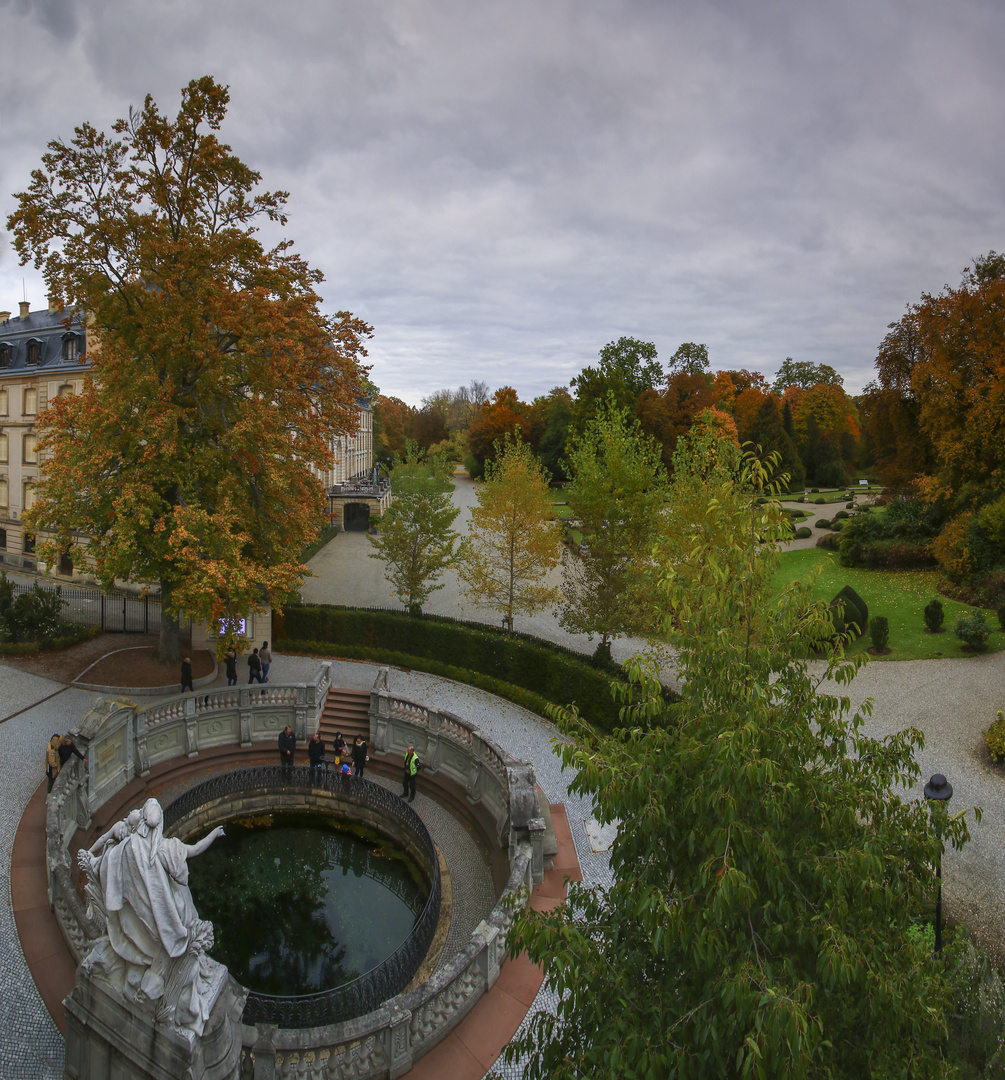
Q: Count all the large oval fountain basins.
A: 1